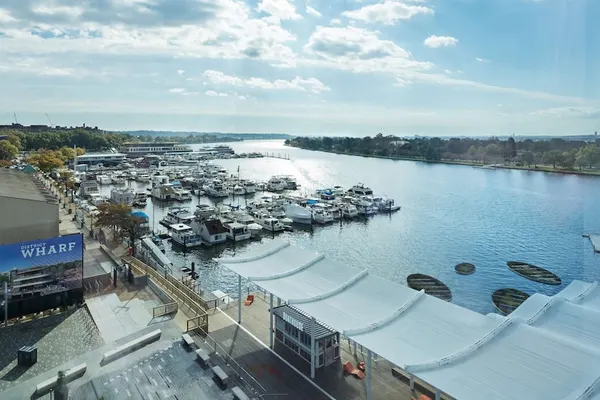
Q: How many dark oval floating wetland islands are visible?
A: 4